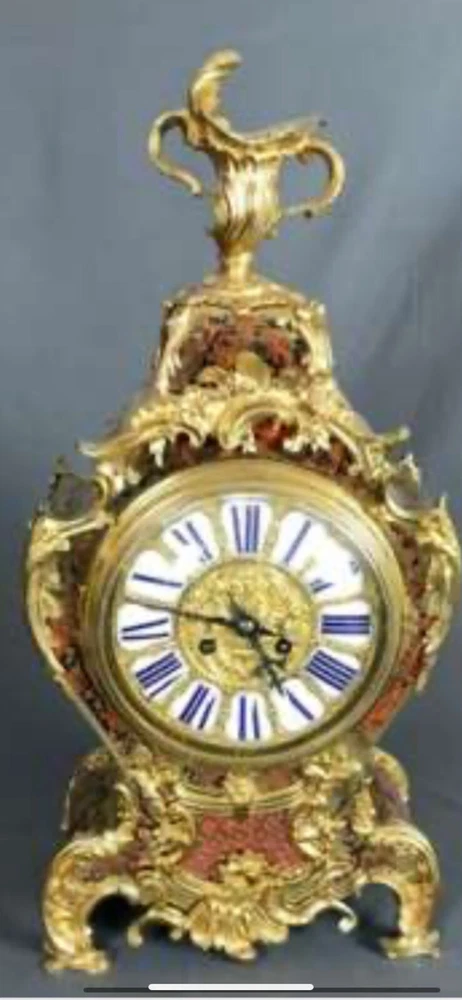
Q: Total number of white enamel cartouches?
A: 12